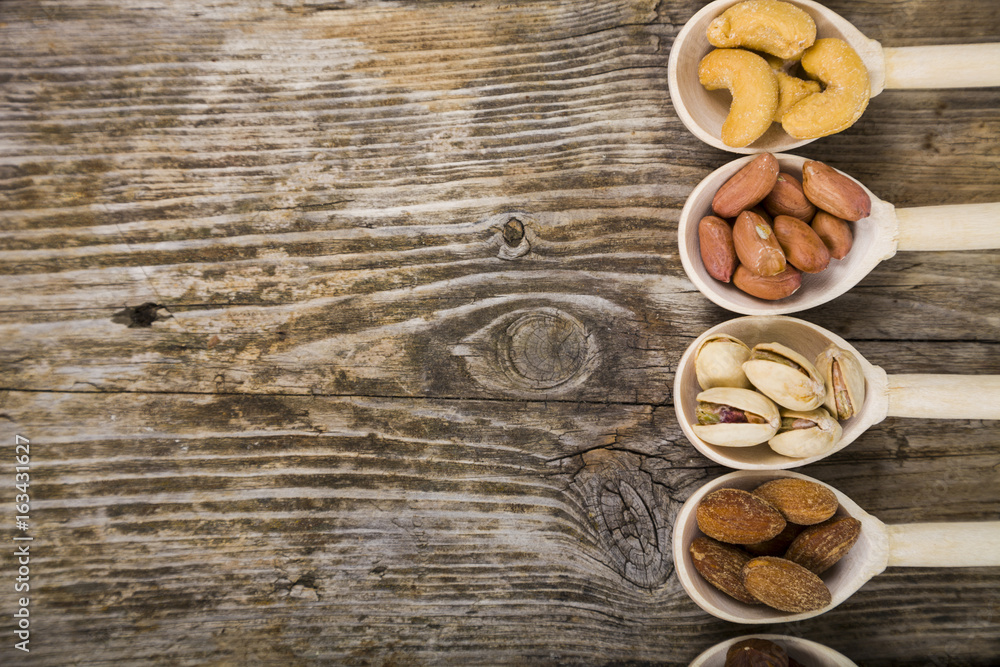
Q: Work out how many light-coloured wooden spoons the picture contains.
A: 5